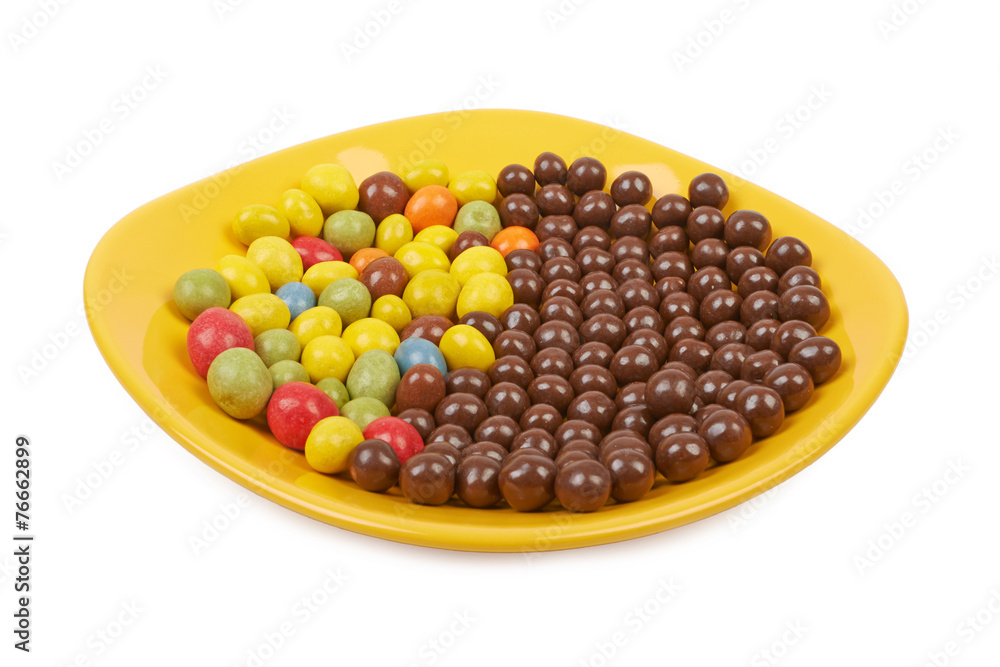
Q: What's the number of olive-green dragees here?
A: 10